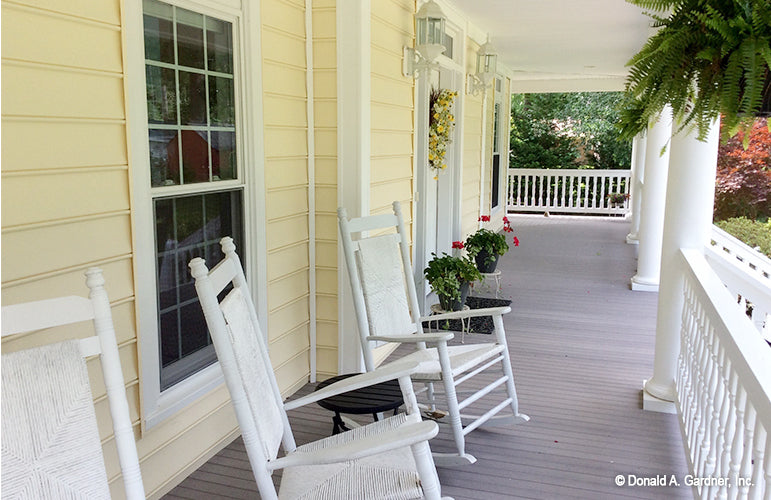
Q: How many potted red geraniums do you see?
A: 2